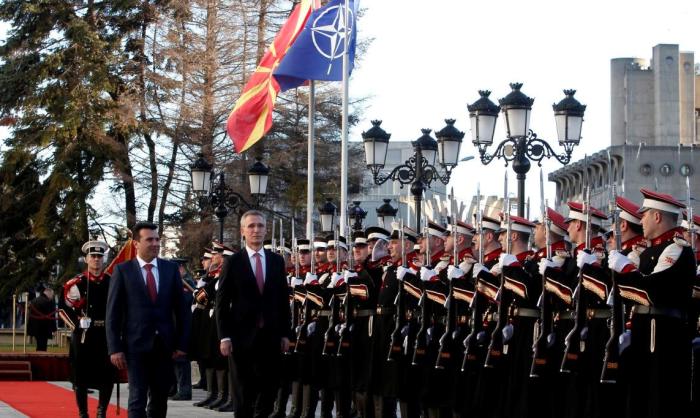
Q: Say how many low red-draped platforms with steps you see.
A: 1